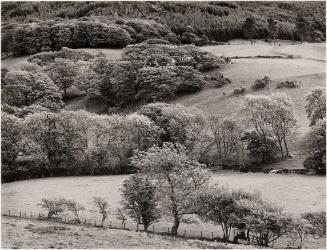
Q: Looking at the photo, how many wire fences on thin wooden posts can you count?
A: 1